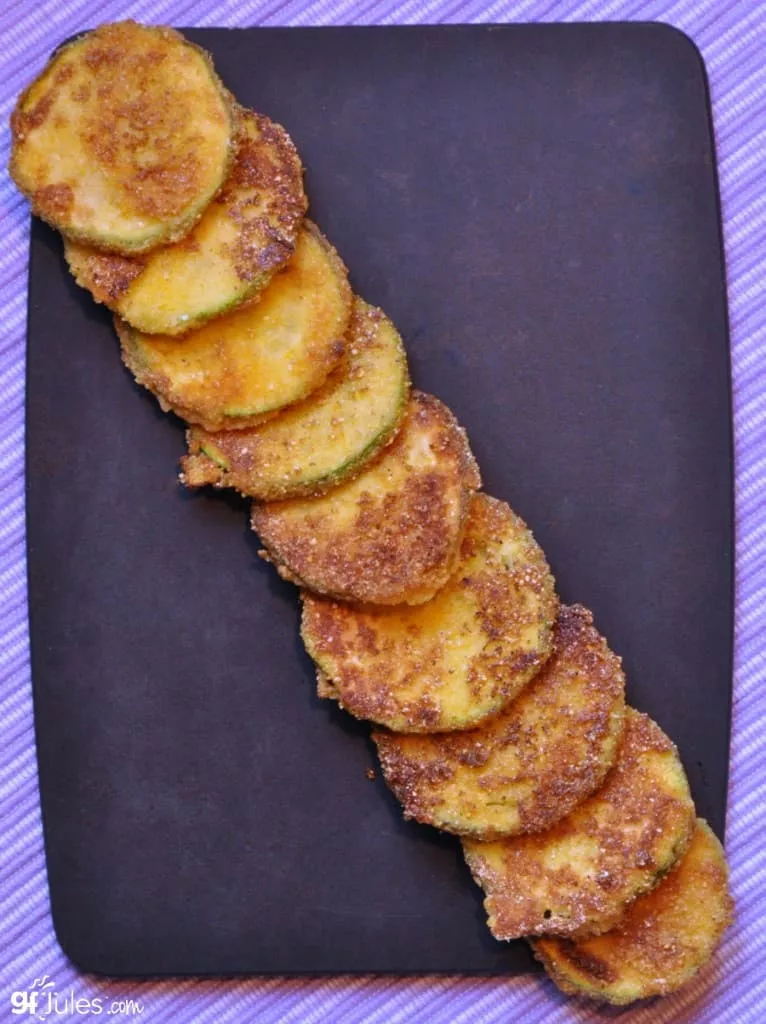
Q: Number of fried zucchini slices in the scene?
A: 9